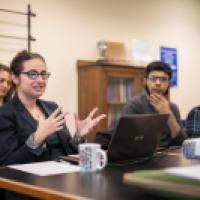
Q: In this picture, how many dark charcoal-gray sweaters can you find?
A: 1